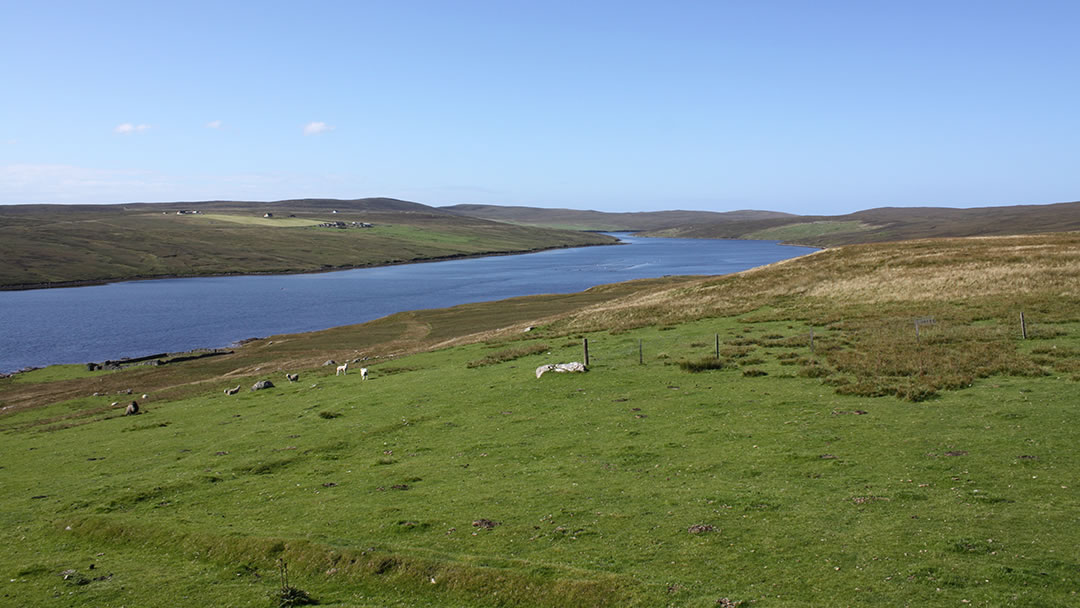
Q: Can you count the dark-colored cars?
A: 0